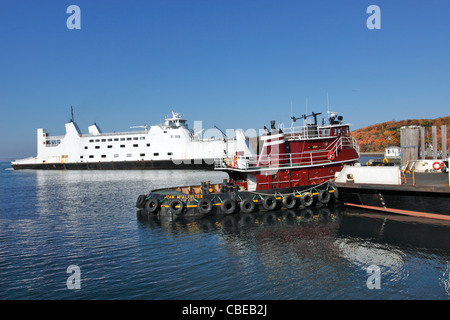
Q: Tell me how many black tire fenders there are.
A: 11